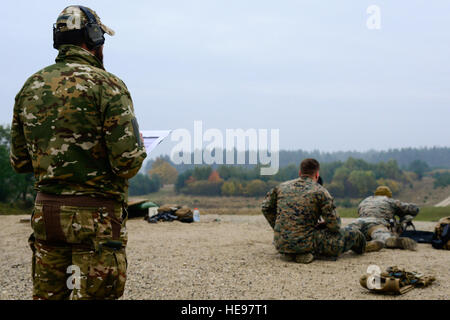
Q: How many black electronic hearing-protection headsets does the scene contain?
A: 1